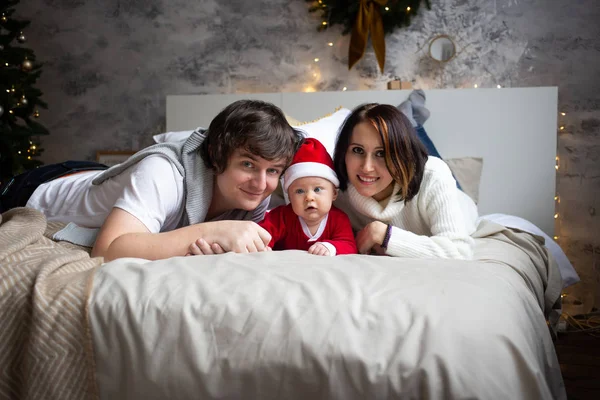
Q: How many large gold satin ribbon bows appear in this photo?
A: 1